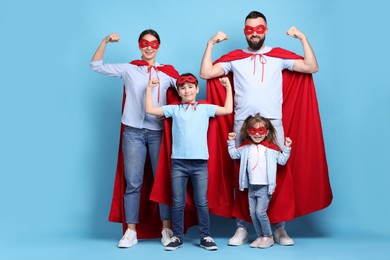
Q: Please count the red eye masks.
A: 4